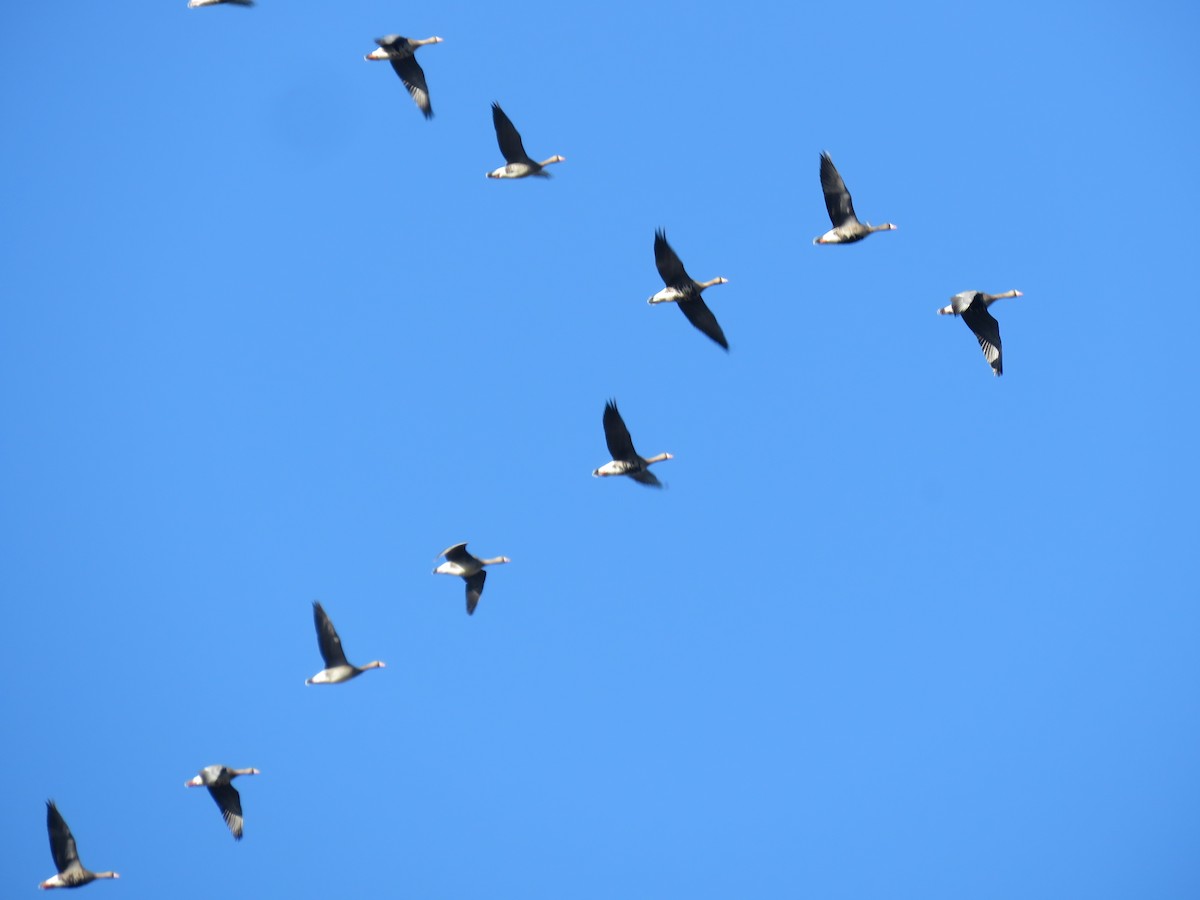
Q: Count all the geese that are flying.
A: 11